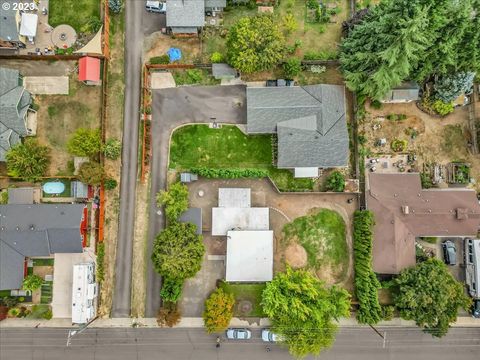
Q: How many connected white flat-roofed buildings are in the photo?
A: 3